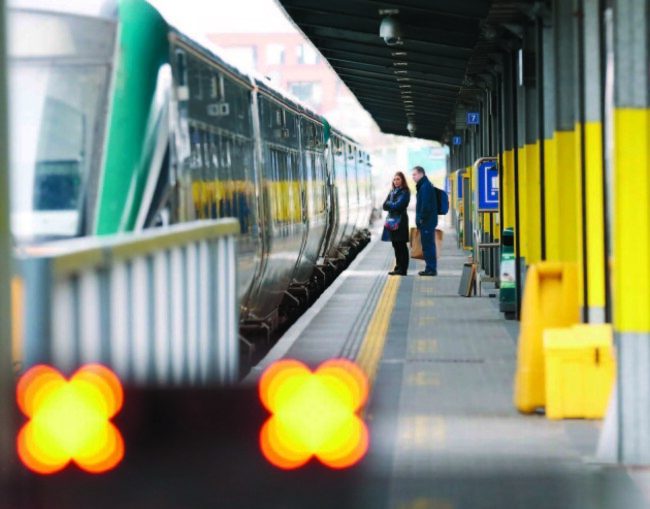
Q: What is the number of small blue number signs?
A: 2